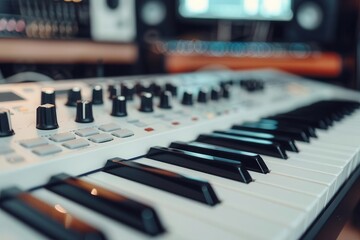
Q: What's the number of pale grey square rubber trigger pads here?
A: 8